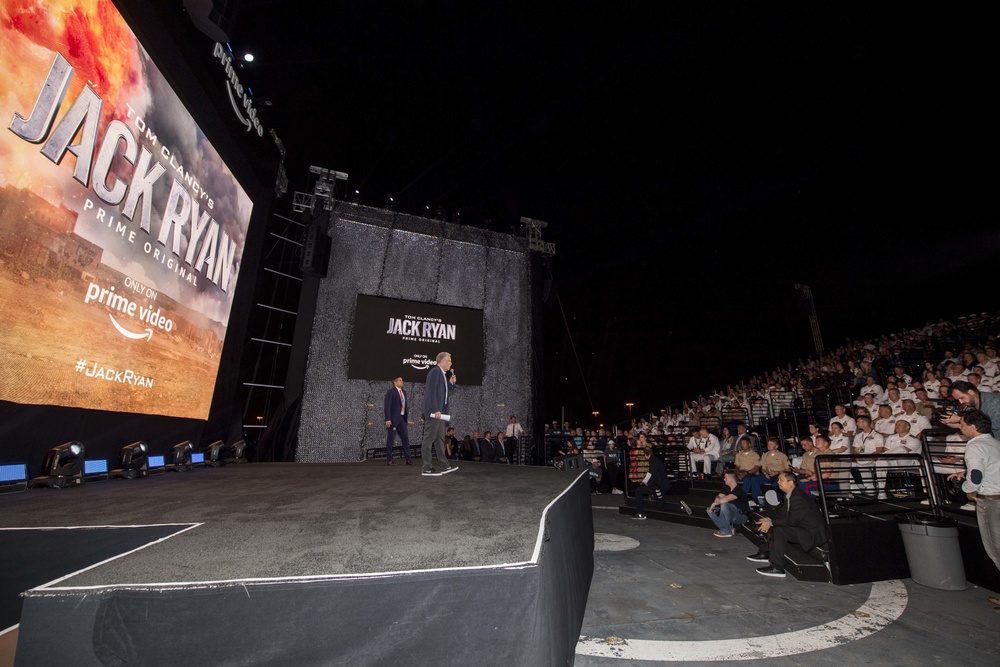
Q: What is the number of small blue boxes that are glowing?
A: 4